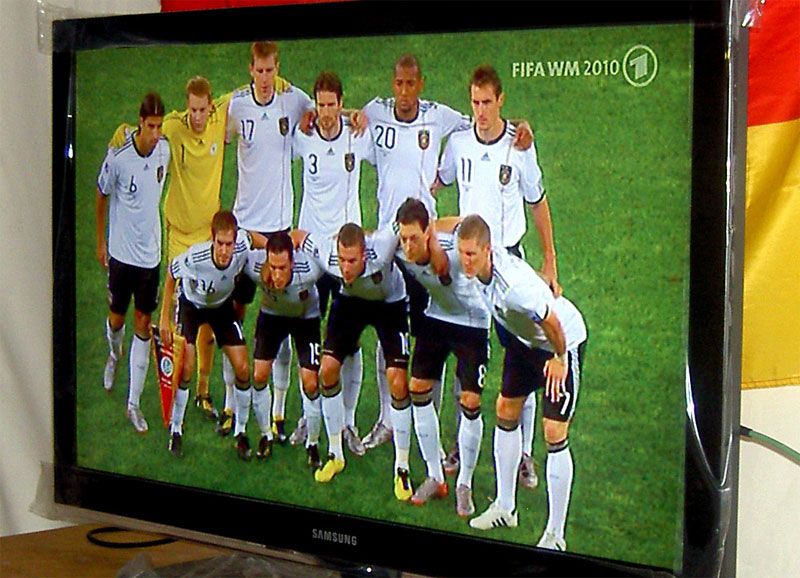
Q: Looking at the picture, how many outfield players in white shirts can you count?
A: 10